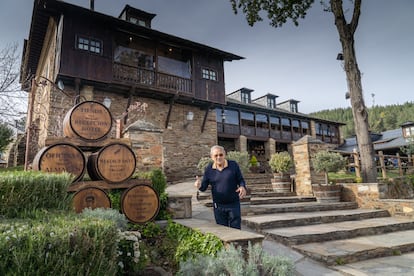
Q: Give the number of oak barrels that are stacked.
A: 5